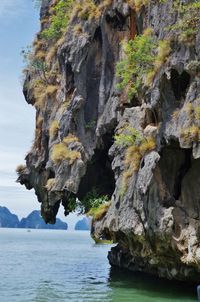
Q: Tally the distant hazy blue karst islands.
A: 3